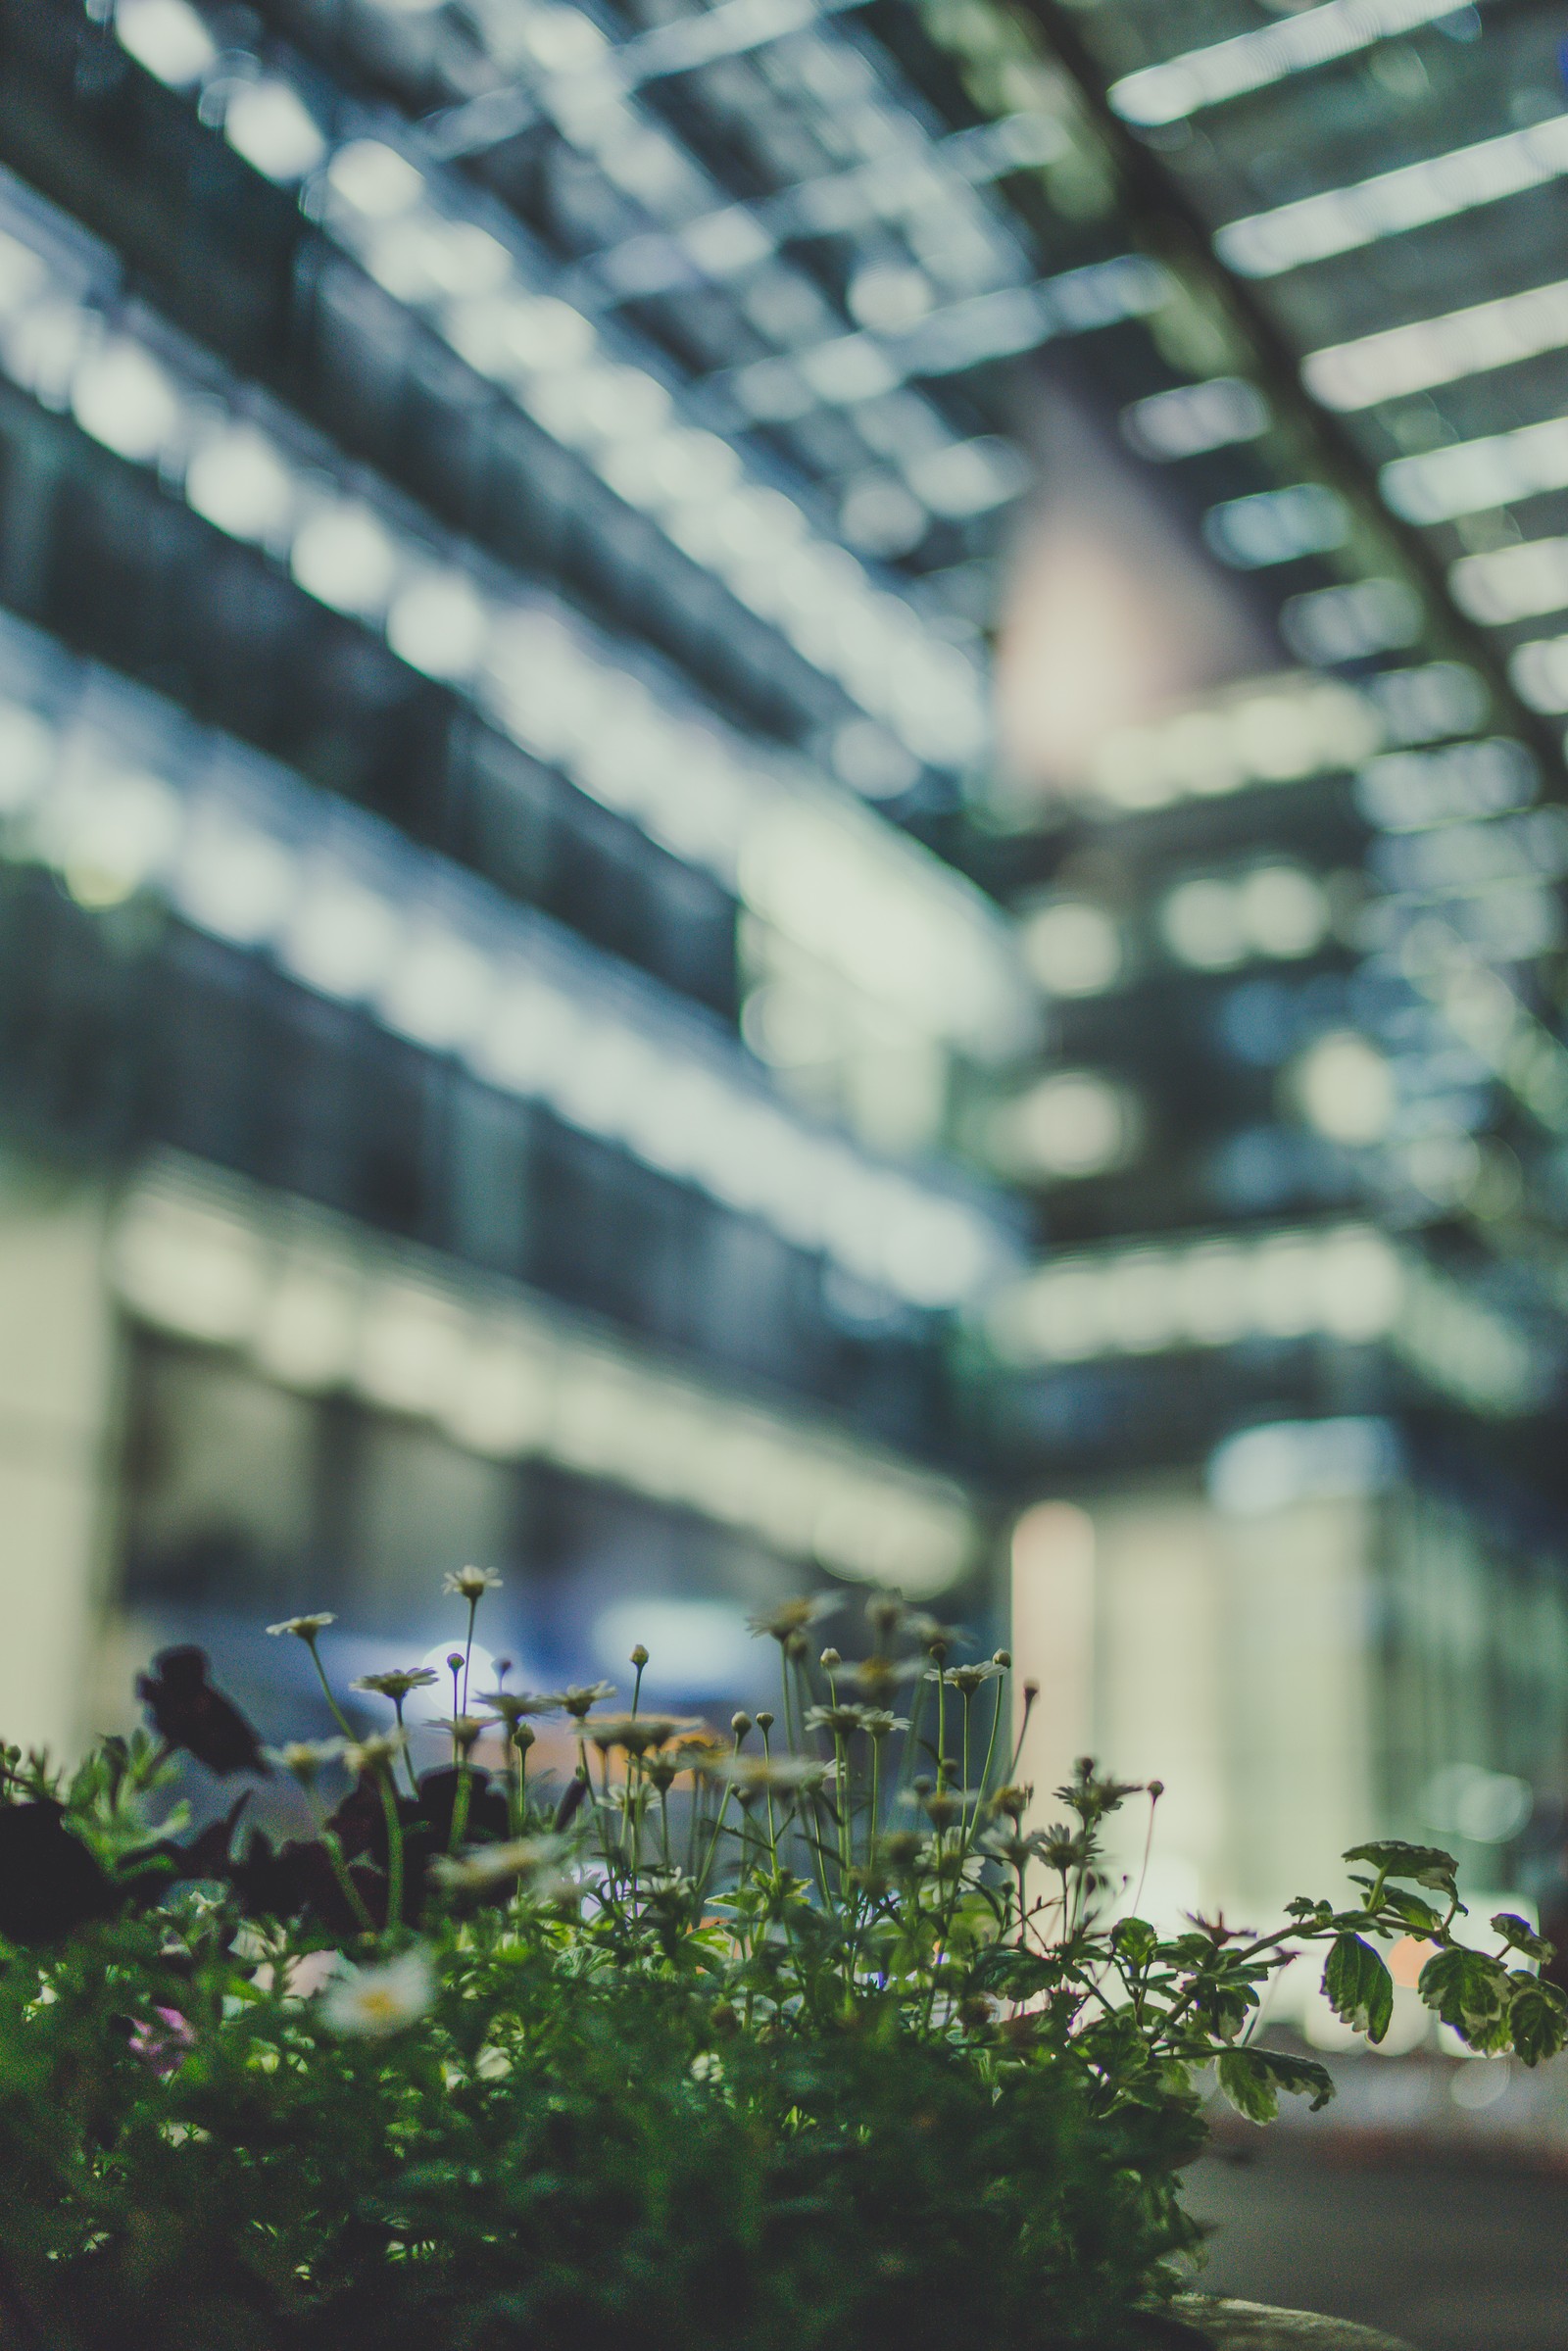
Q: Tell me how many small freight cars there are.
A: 0